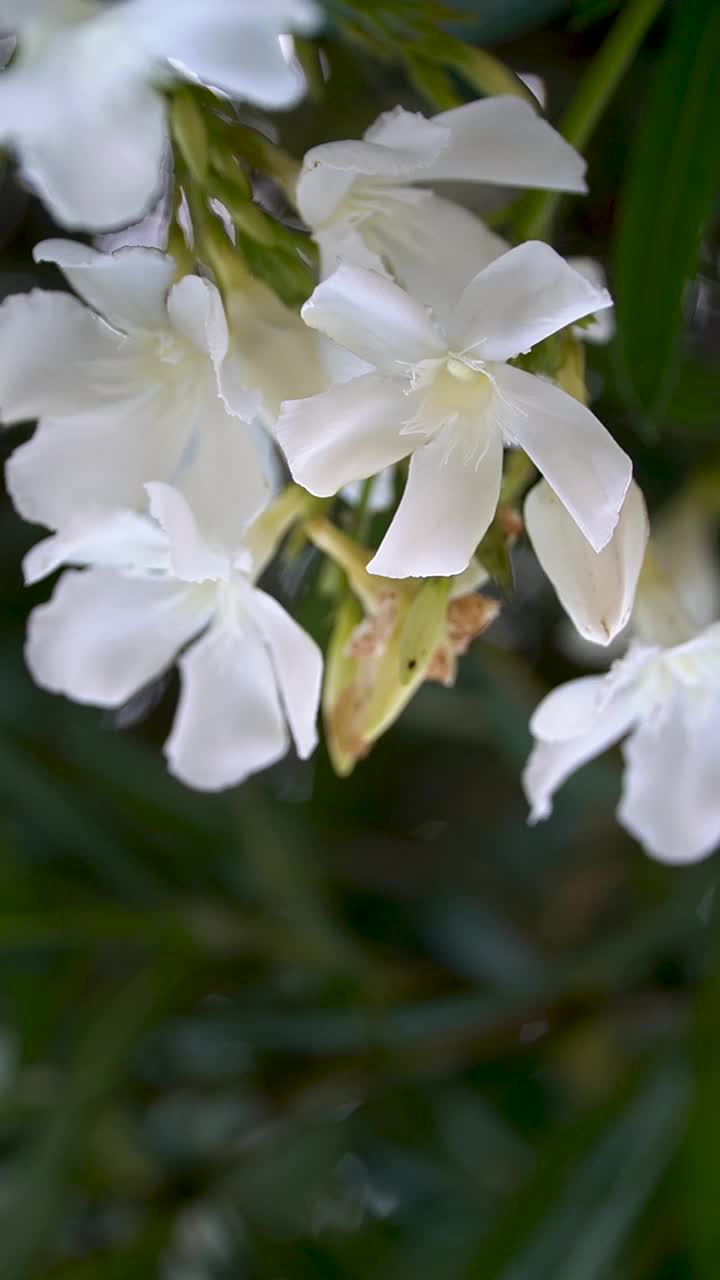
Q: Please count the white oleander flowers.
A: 6